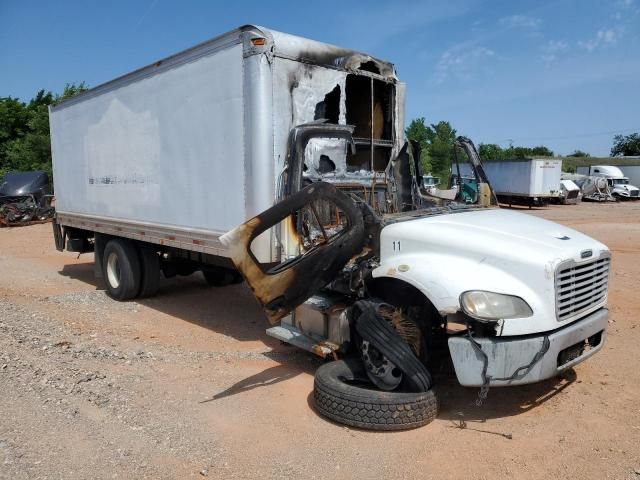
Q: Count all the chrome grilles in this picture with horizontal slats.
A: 1